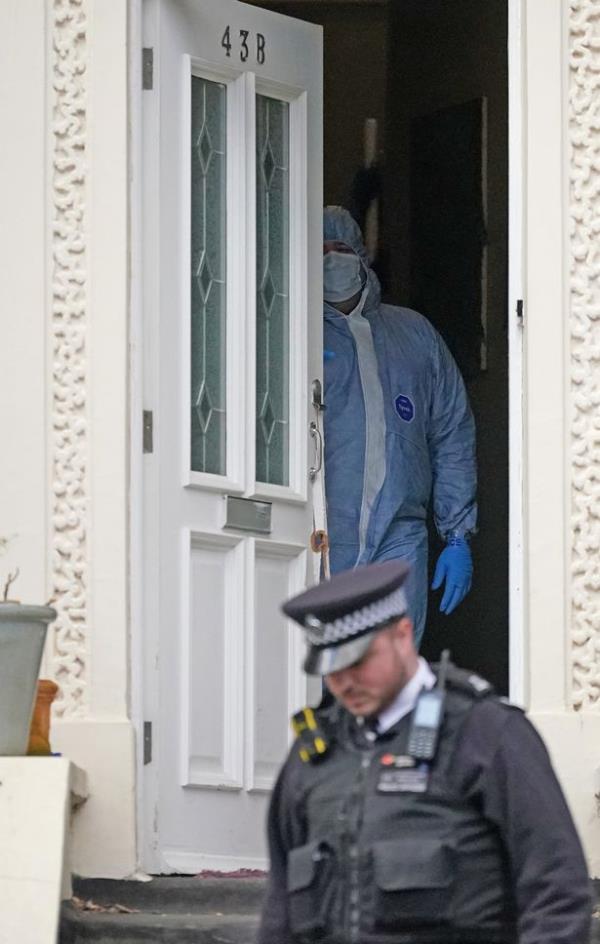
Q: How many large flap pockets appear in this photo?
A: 2